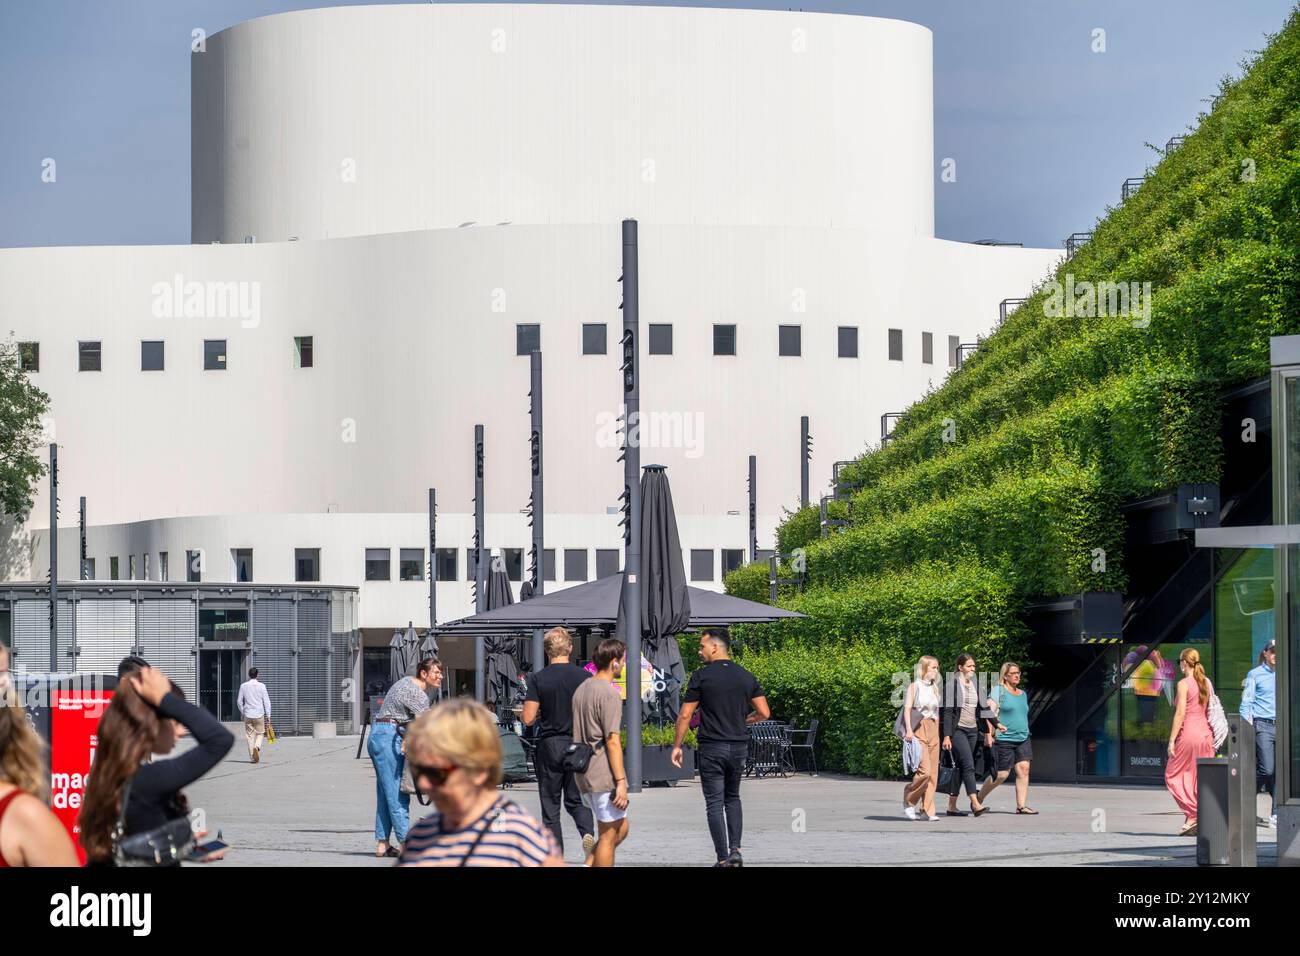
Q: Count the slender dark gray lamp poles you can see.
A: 8